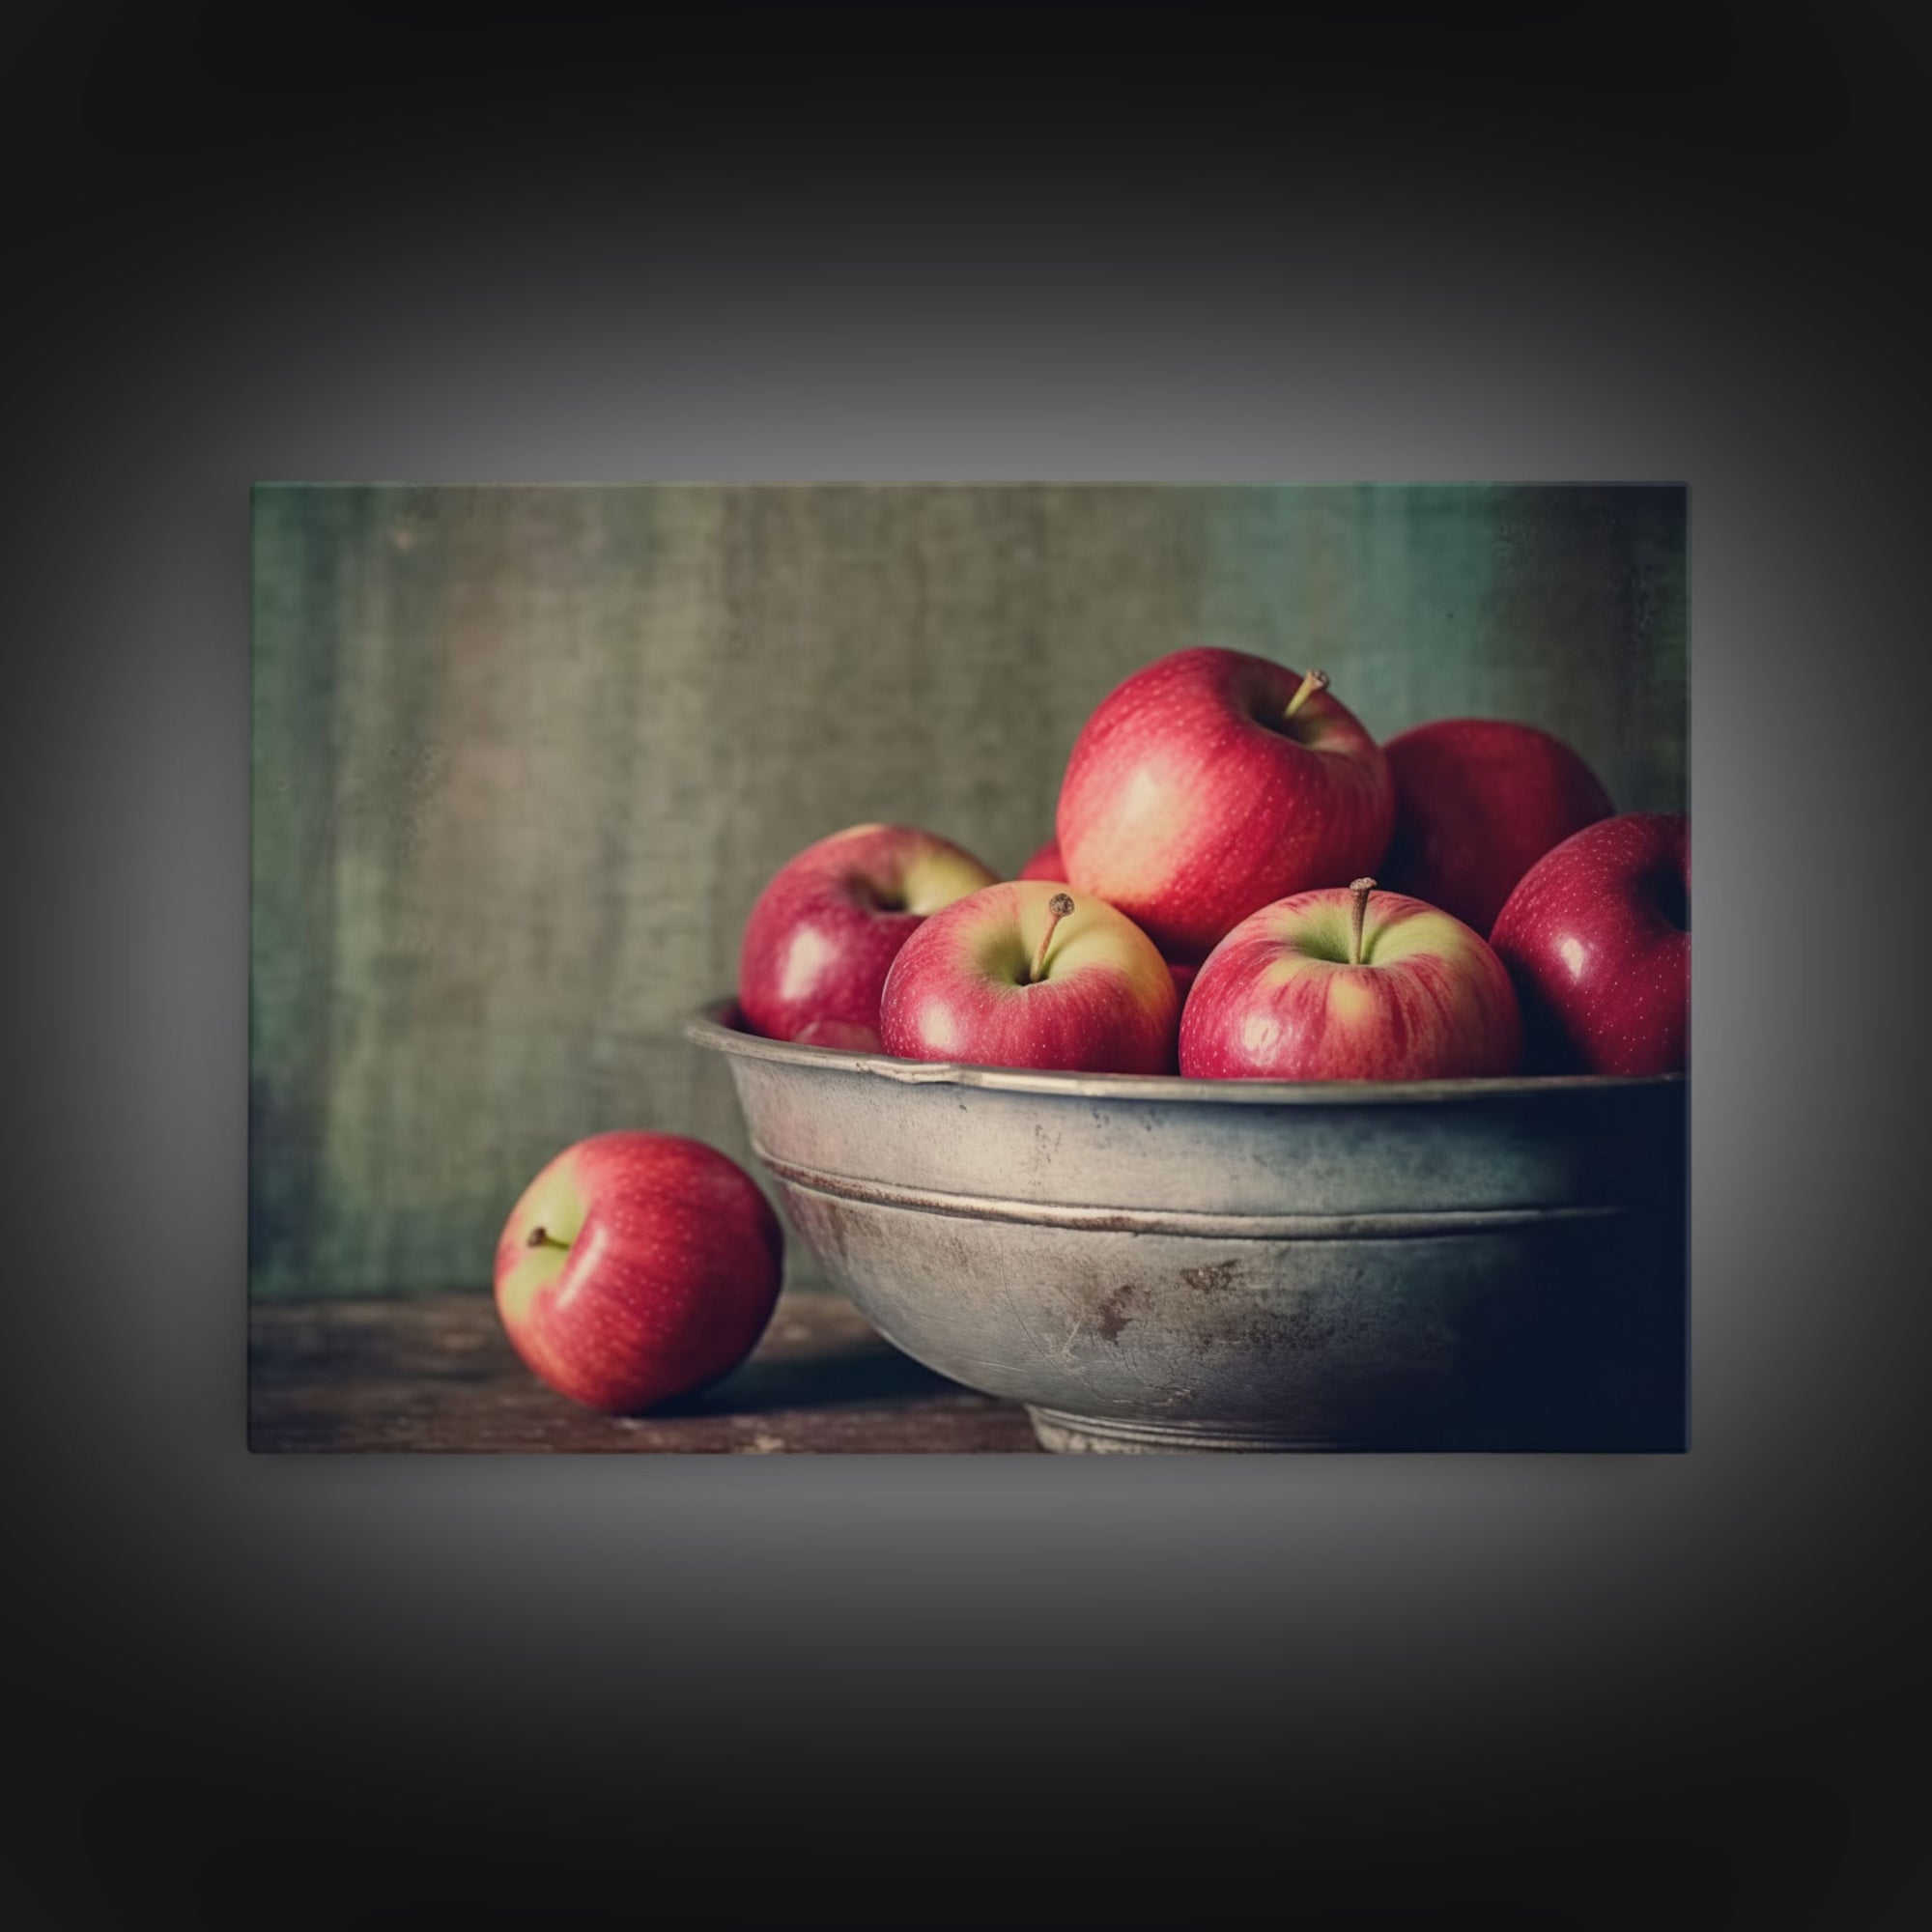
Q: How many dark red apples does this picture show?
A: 2